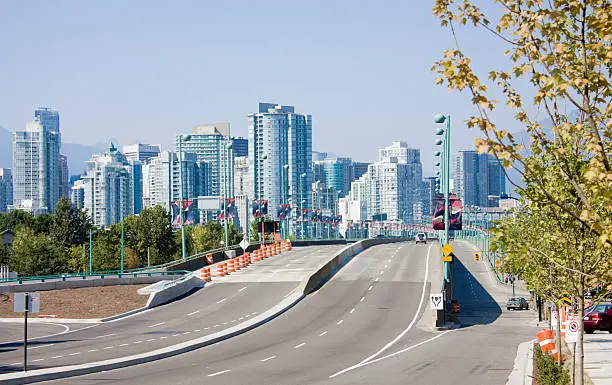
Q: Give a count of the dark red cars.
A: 1